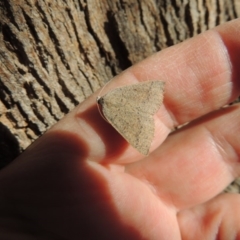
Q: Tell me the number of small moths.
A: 1